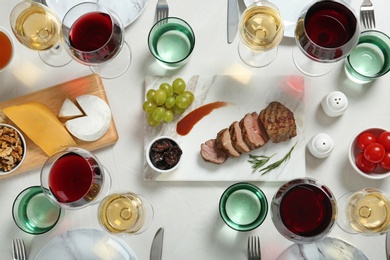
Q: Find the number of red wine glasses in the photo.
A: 4